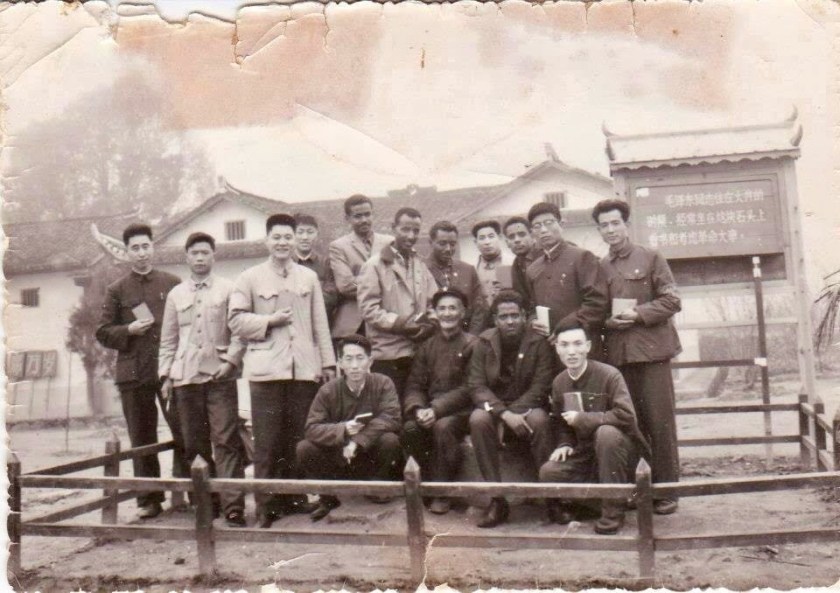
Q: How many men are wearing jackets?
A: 15